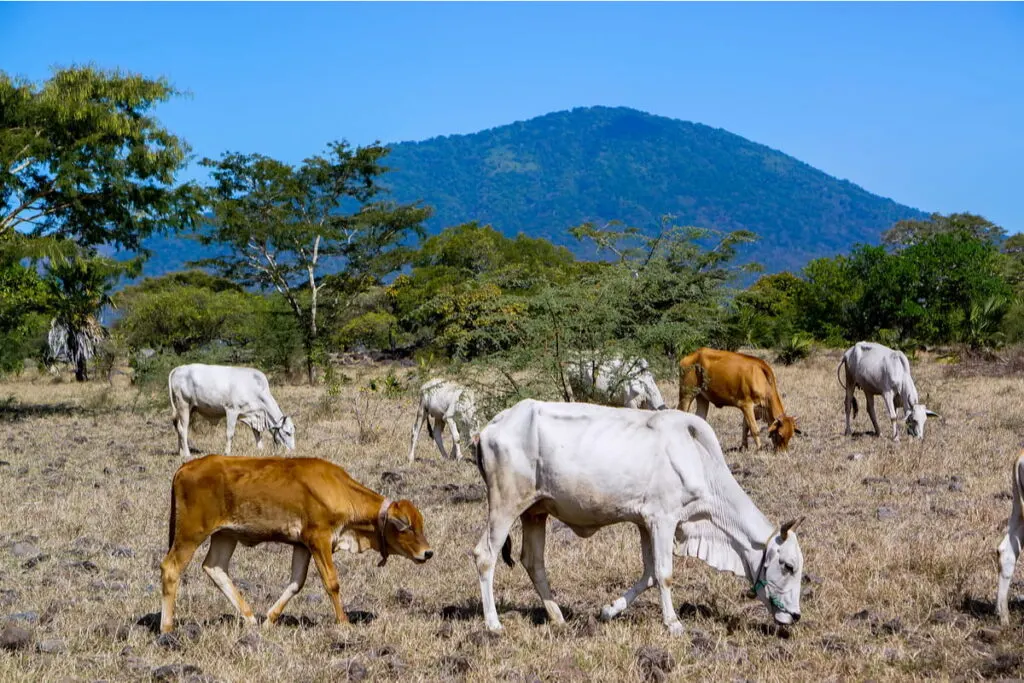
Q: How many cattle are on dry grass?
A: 8